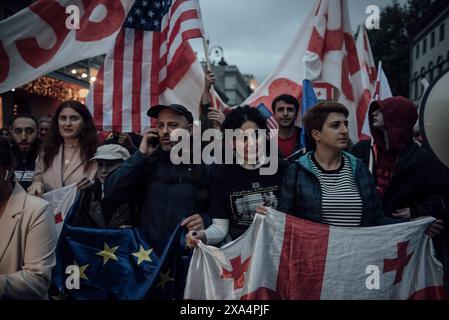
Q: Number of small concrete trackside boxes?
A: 0